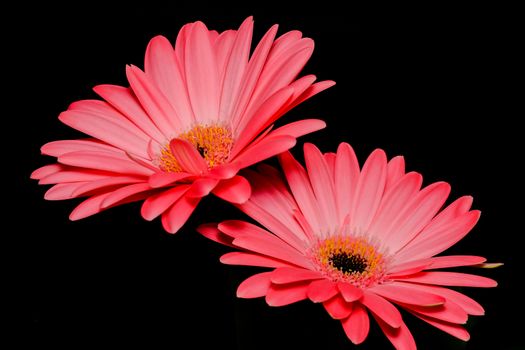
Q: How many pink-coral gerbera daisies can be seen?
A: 2